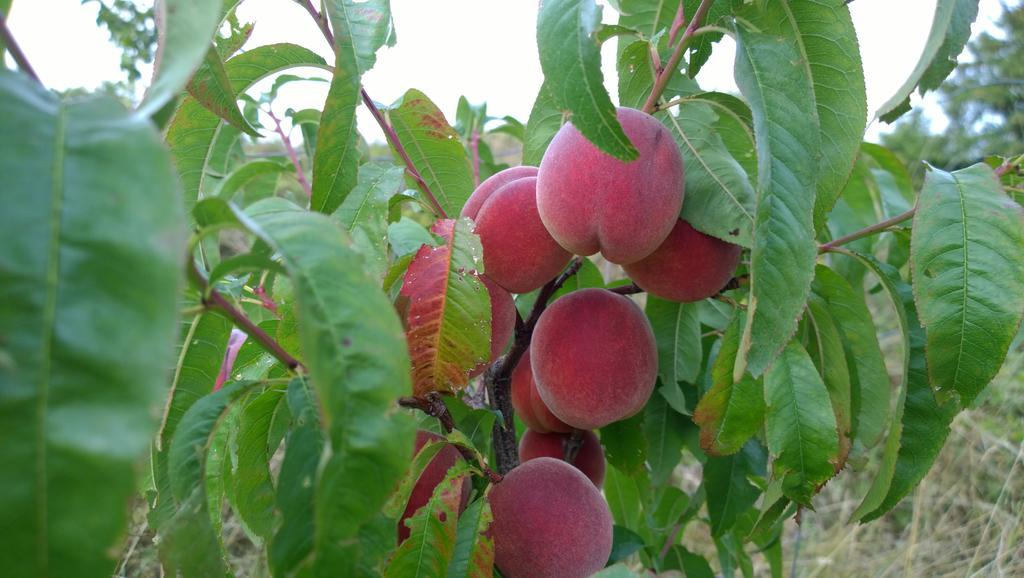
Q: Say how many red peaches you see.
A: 9